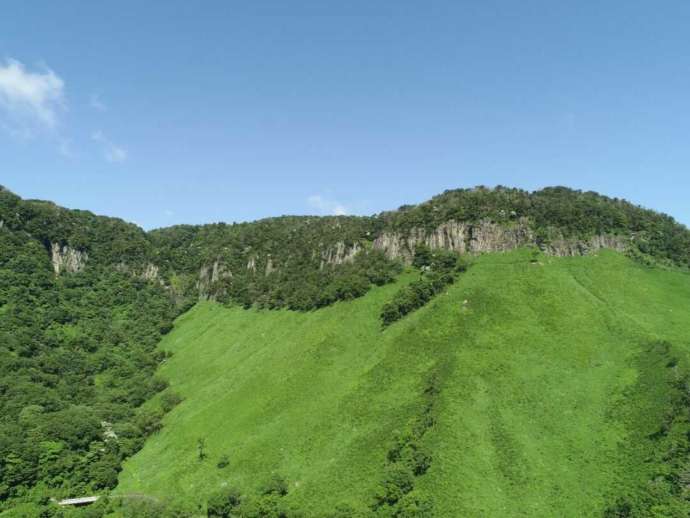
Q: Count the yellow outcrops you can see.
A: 0